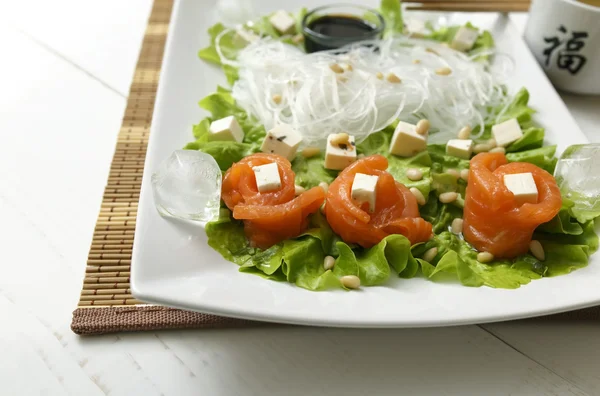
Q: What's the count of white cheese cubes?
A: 13